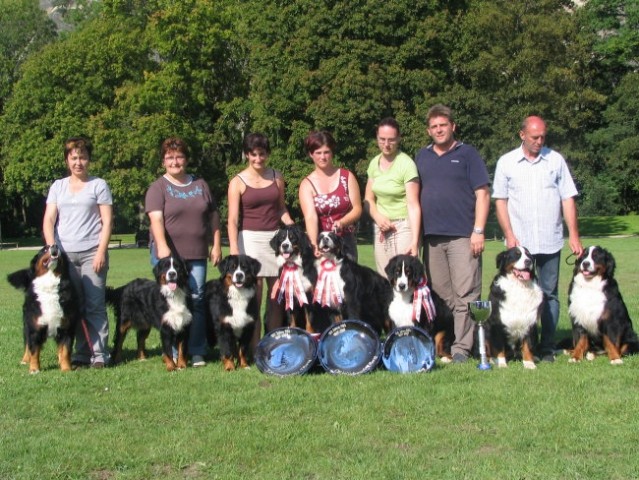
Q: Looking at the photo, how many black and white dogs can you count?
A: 8